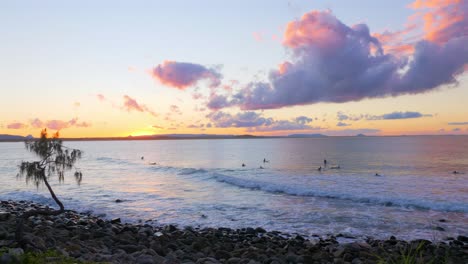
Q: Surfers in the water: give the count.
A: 10